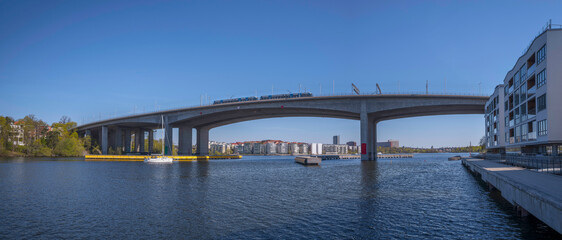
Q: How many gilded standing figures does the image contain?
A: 0